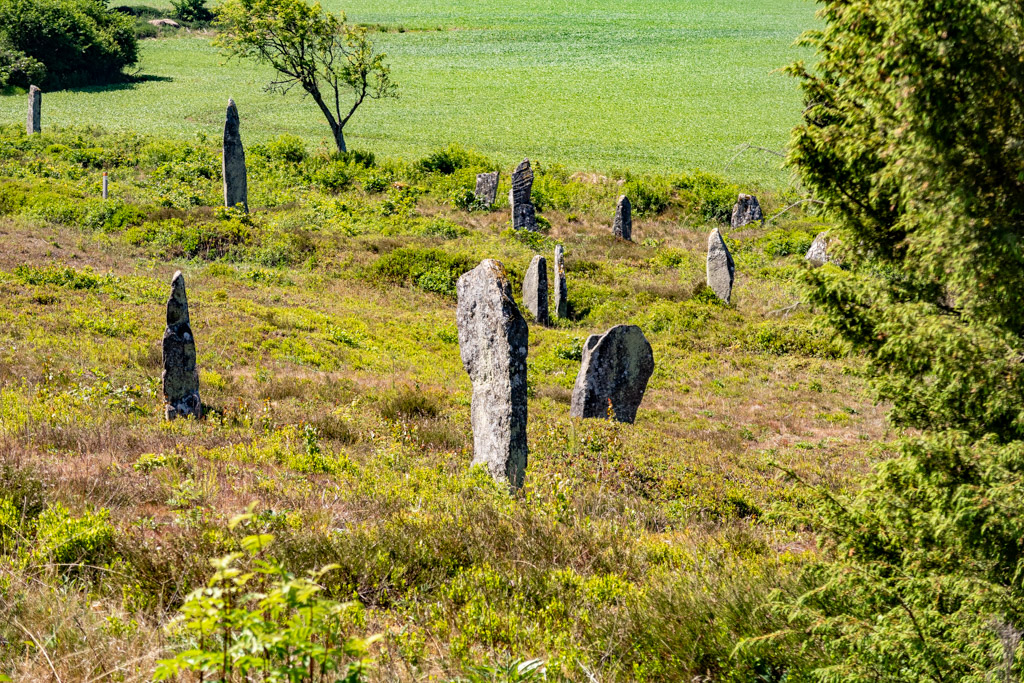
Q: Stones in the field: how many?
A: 13